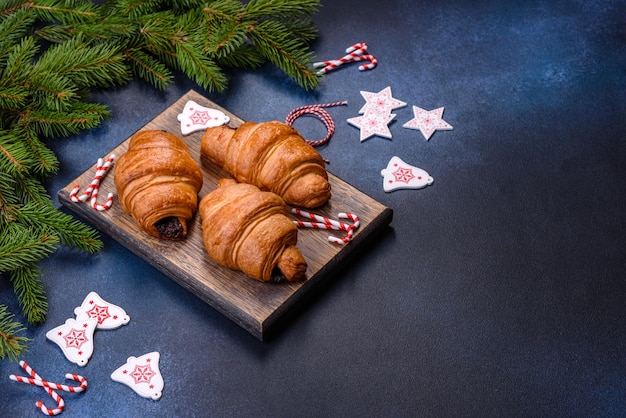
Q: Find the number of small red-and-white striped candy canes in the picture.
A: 8